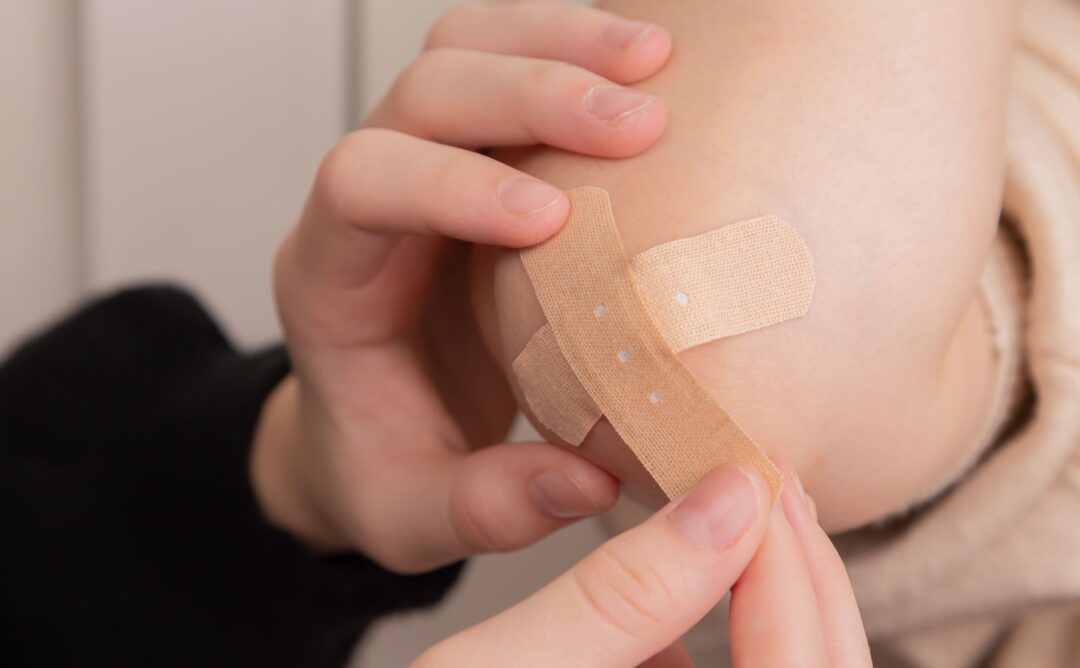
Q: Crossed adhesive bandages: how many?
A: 2